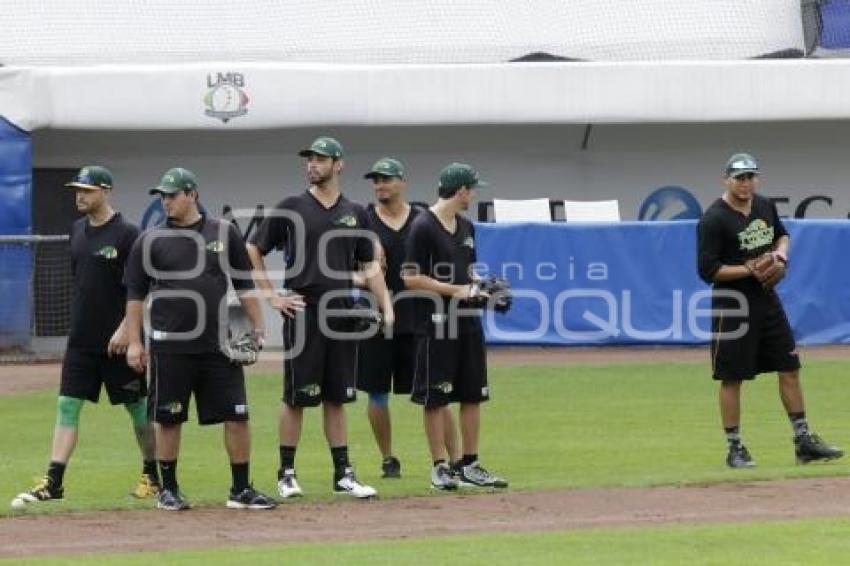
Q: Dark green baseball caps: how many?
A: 6